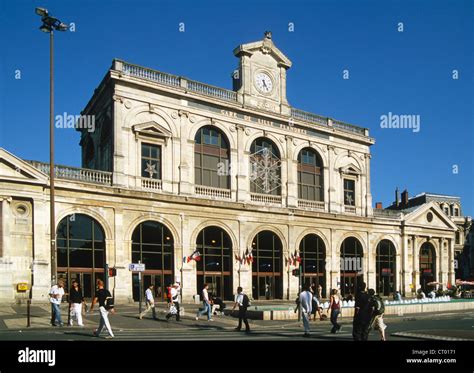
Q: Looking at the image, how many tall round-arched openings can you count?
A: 11